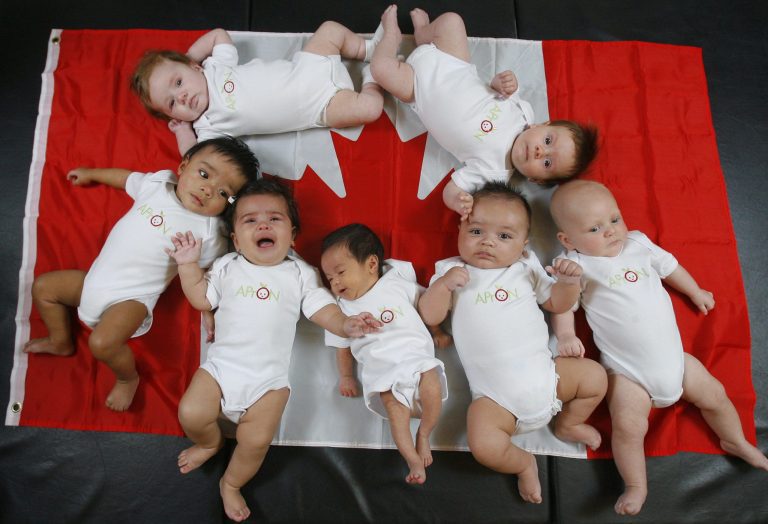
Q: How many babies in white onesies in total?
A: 7